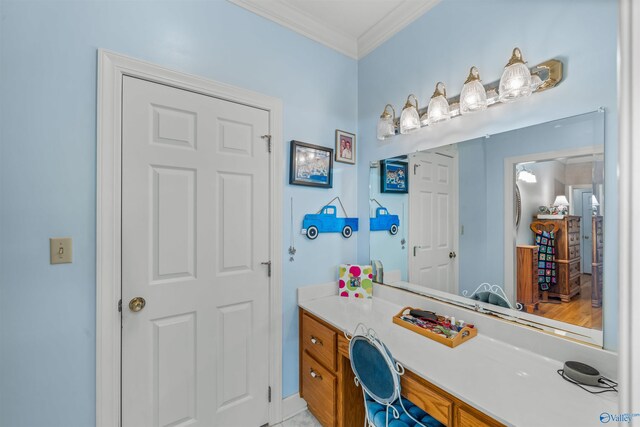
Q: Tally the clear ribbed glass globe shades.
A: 5